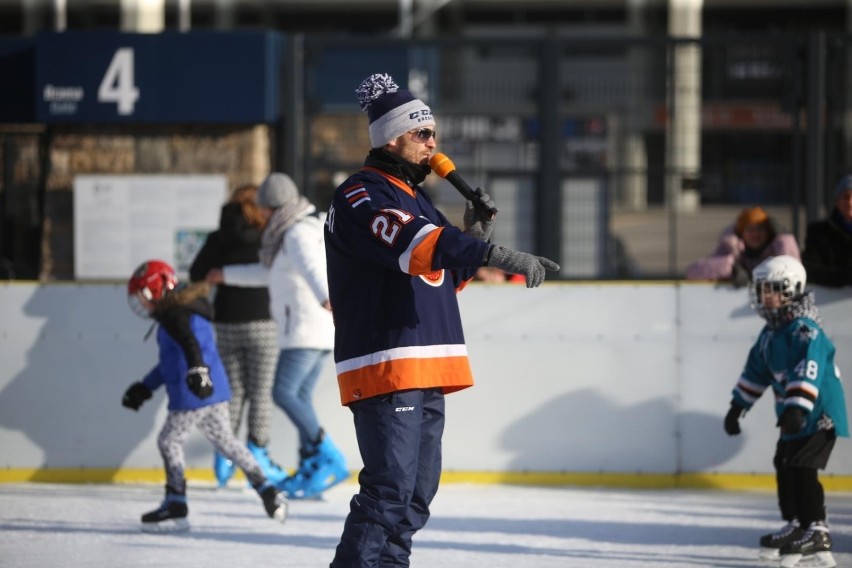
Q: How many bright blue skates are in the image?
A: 4